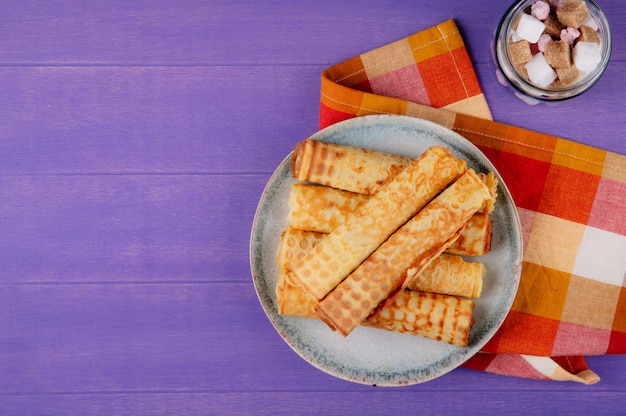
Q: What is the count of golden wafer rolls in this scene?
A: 6